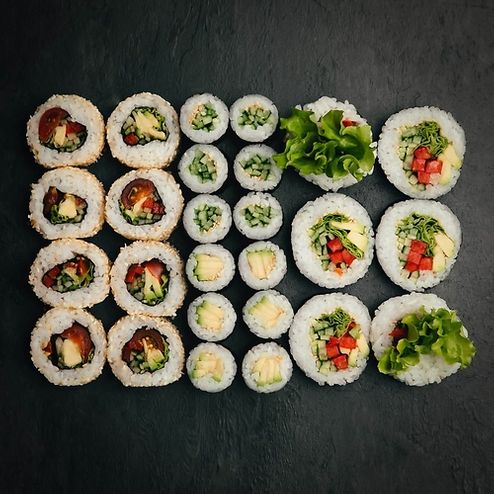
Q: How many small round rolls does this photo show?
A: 12